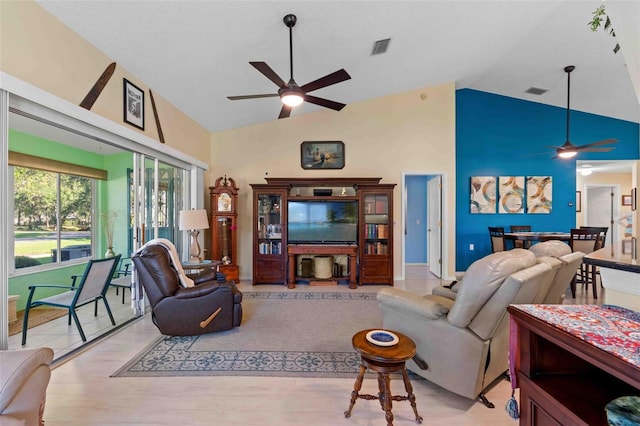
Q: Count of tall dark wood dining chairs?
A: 4